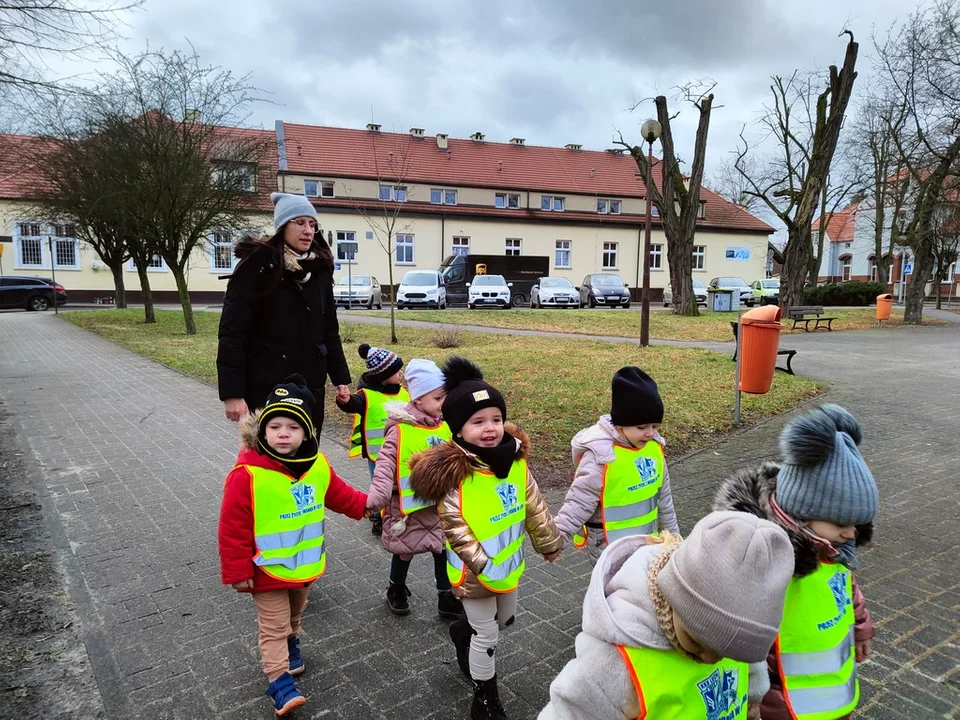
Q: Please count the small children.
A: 7